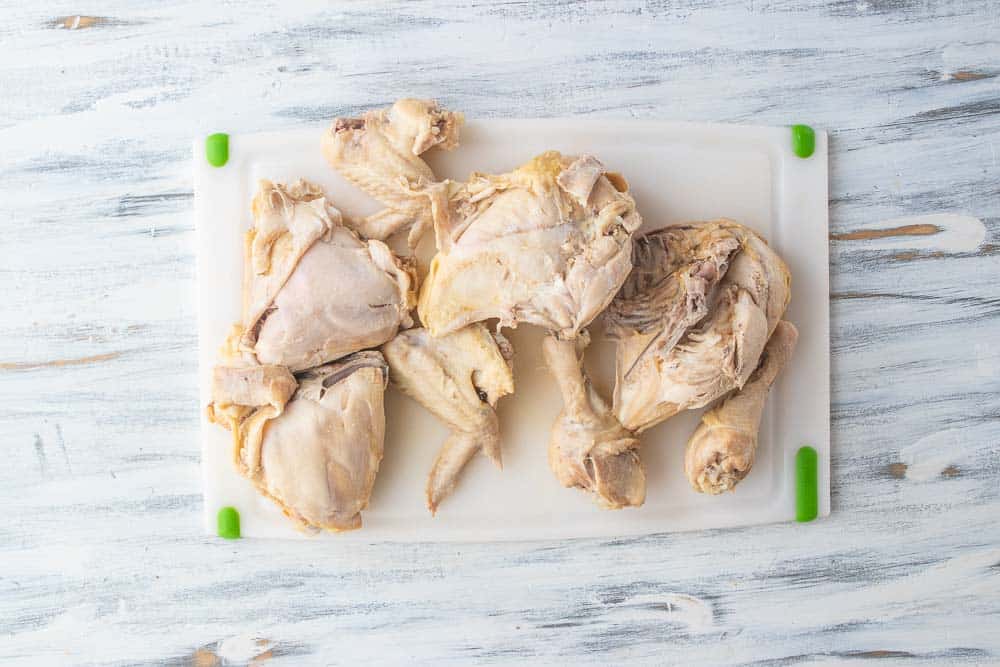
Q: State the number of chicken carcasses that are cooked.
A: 1